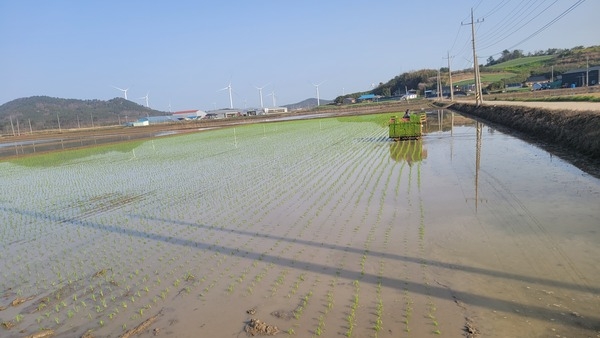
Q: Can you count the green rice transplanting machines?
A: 1